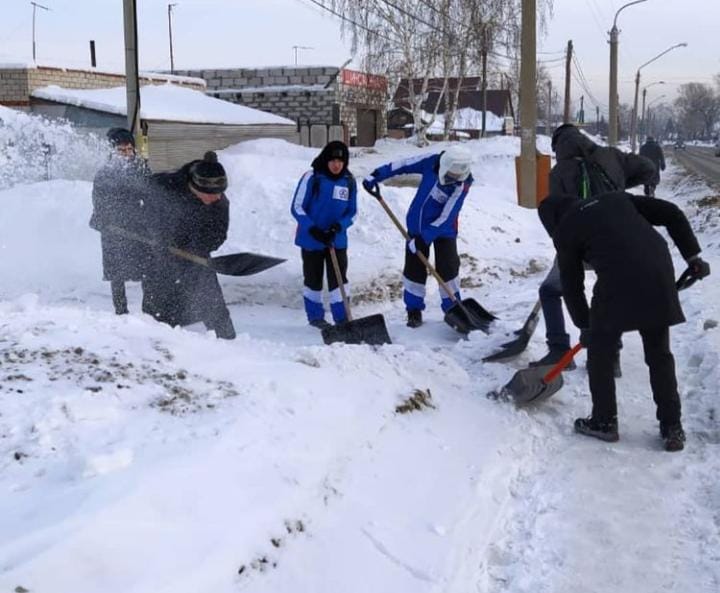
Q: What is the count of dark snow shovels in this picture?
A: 5